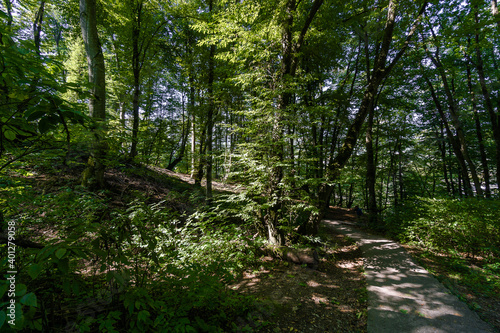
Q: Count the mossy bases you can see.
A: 1